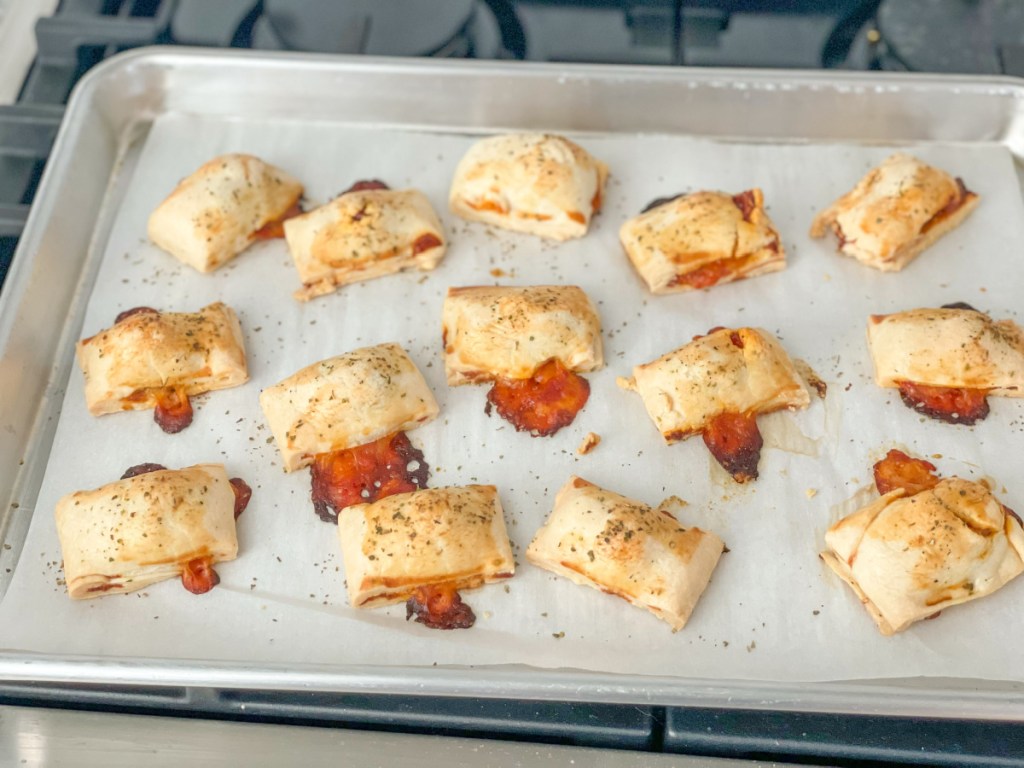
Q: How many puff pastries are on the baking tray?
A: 14